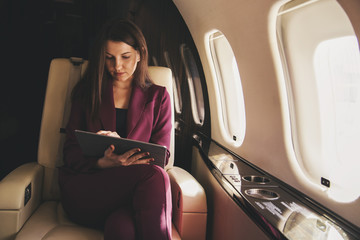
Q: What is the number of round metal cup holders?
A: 2